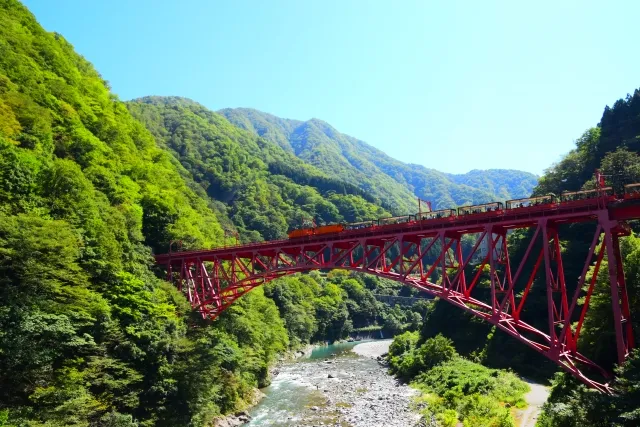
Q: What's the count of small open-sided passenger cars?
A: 7